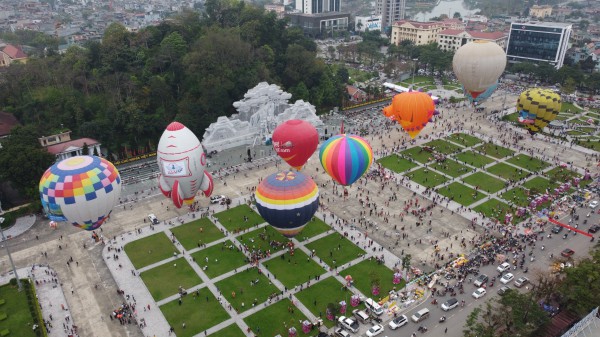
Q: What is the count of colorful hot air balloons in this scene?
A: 8